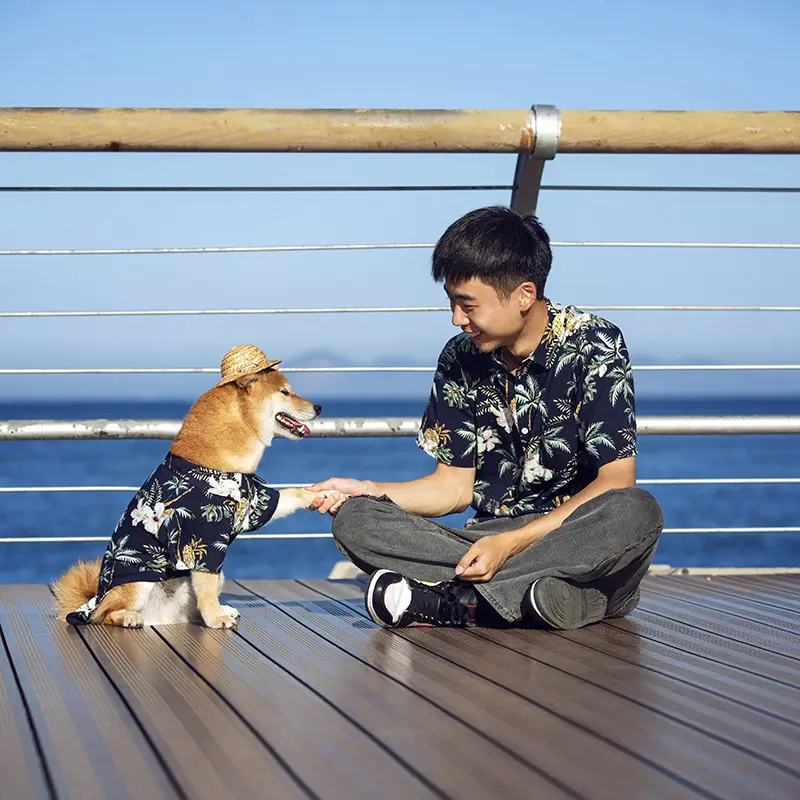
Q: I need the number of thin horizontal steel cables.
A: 6